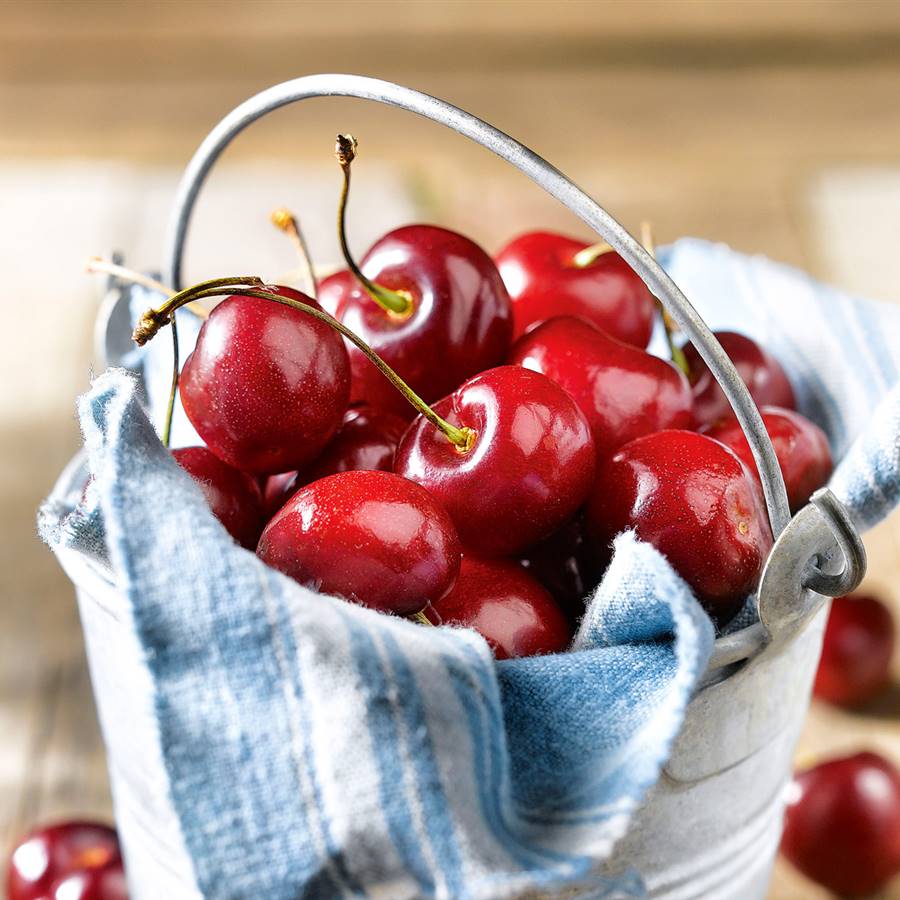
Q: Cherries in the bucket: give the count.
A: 13